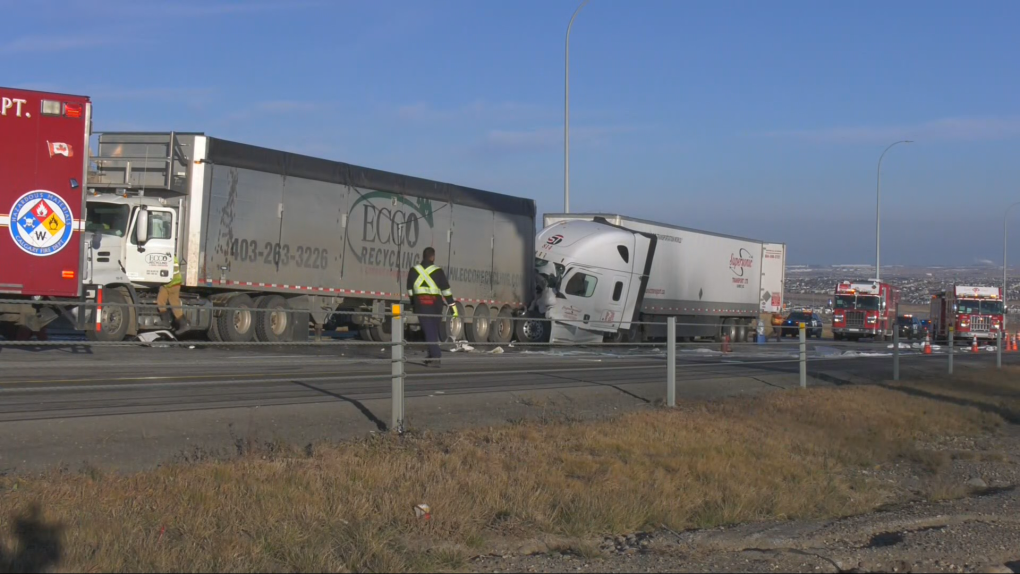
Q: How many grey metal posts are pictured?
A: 6